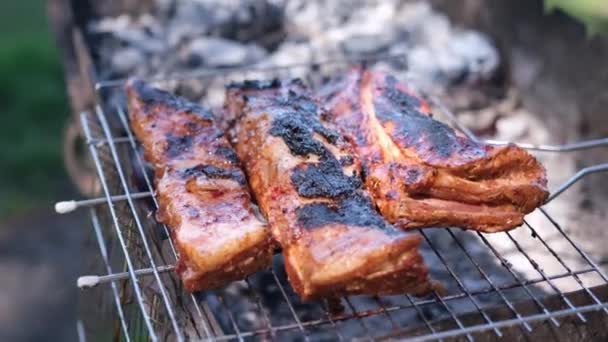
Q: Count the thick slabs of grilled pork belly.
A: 3